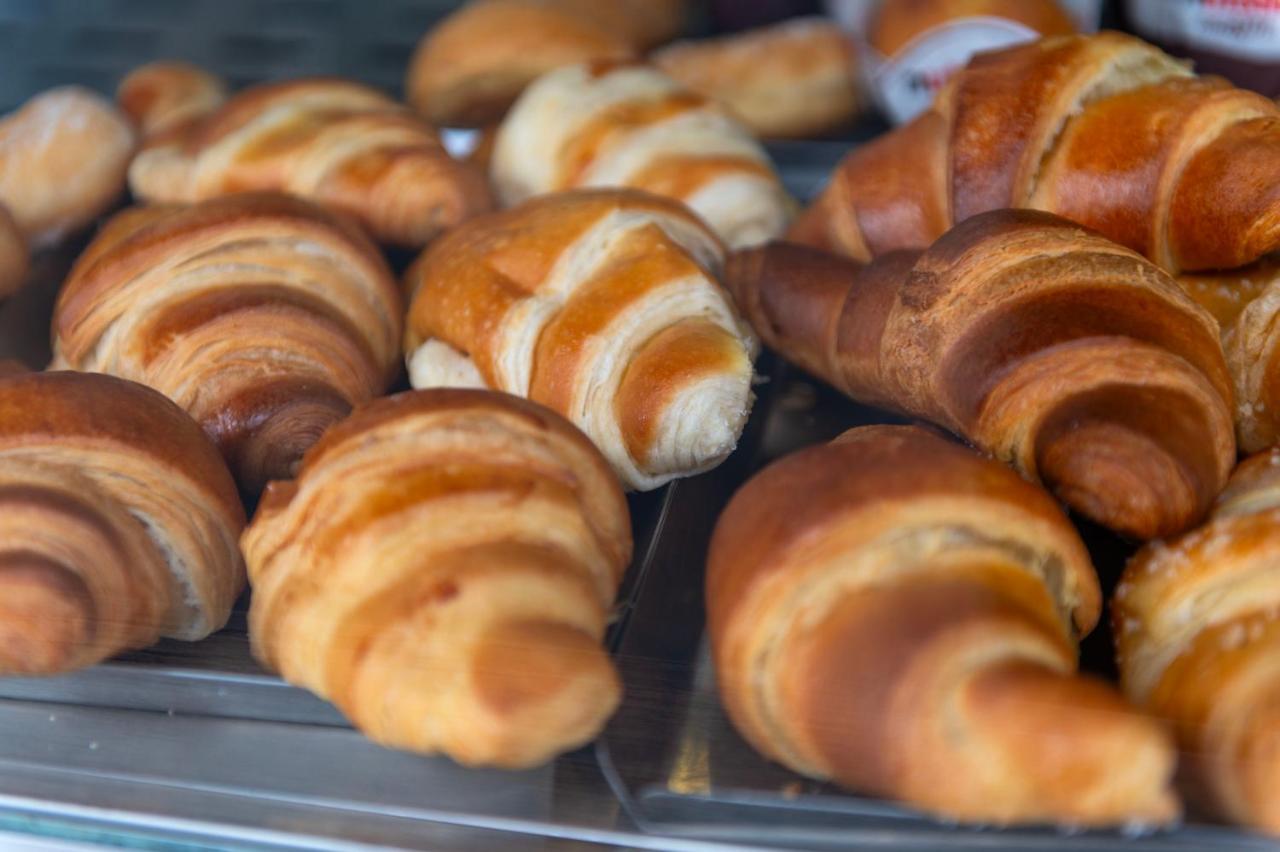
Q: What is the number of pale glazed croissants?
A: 2